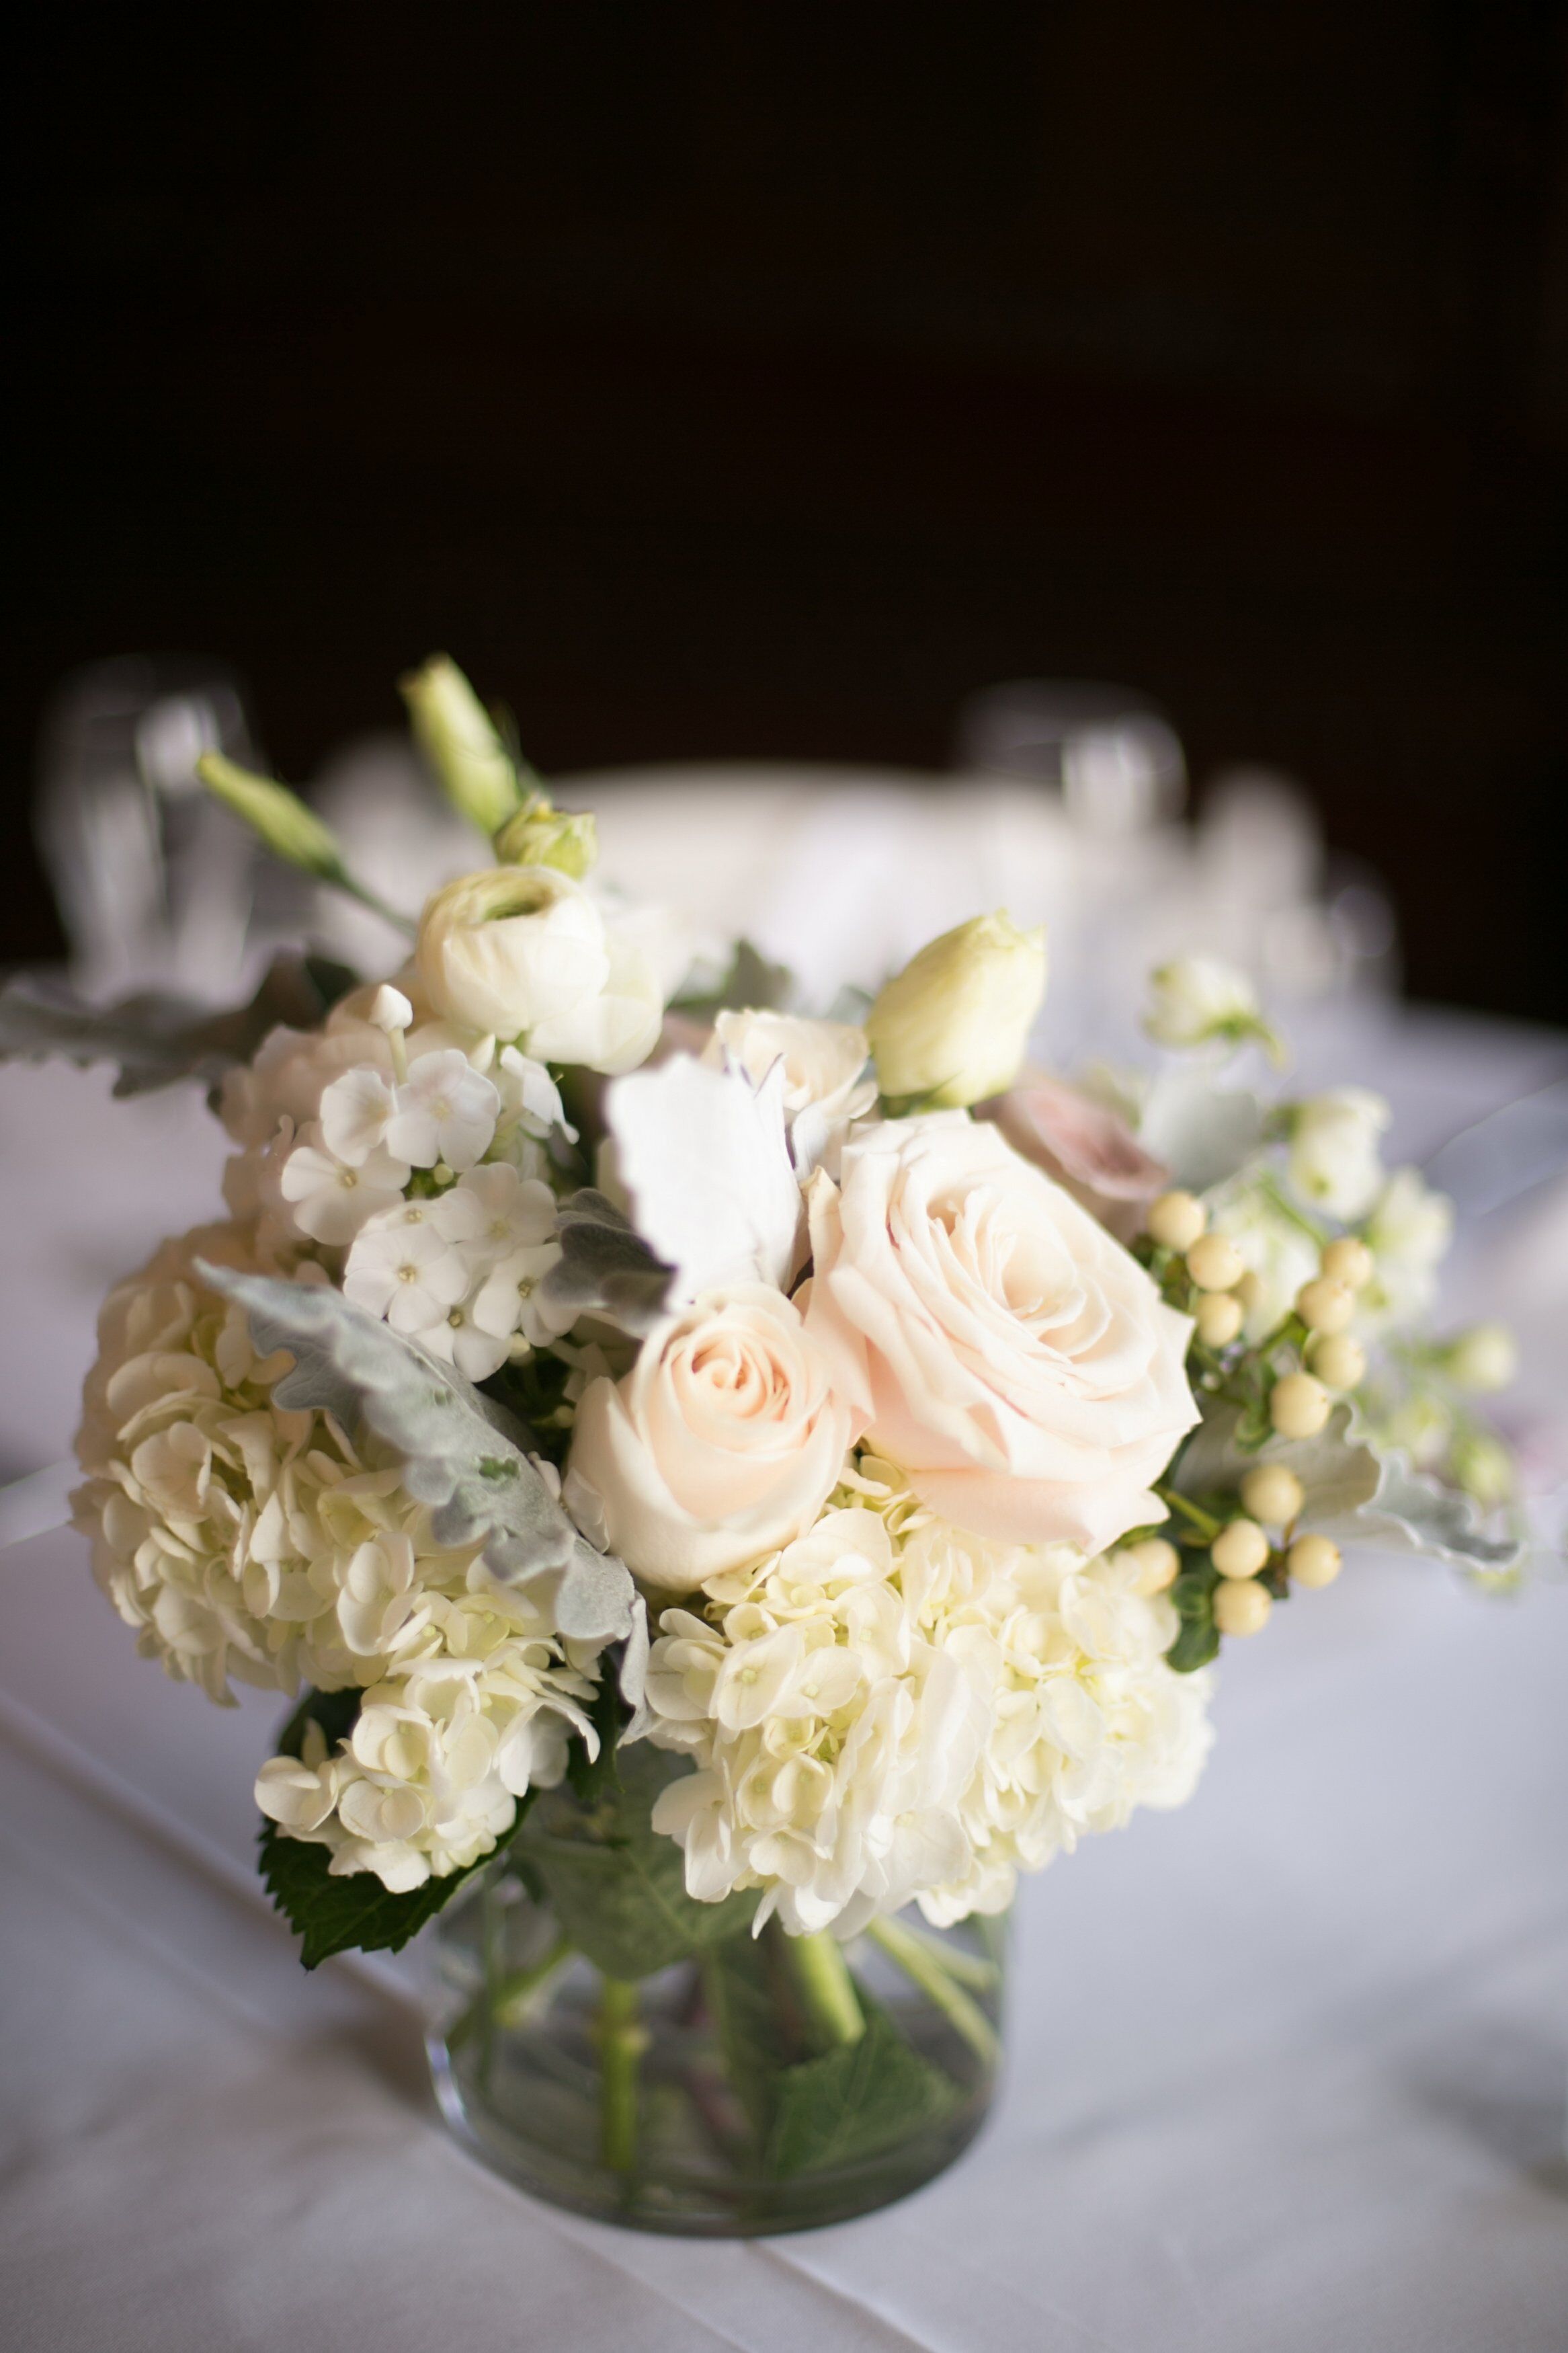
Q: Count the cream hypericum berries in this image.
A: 12